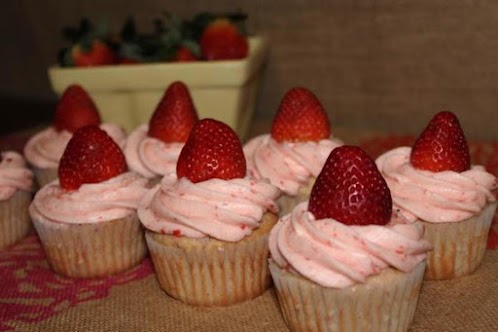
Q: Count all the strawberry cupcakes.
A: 8